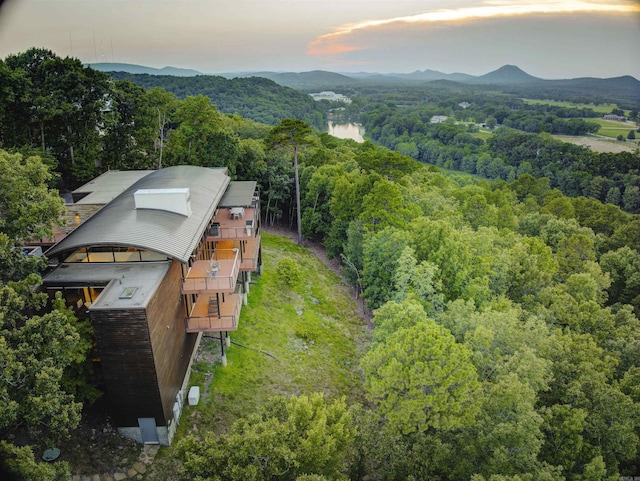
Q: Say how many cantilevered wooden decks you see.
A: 4